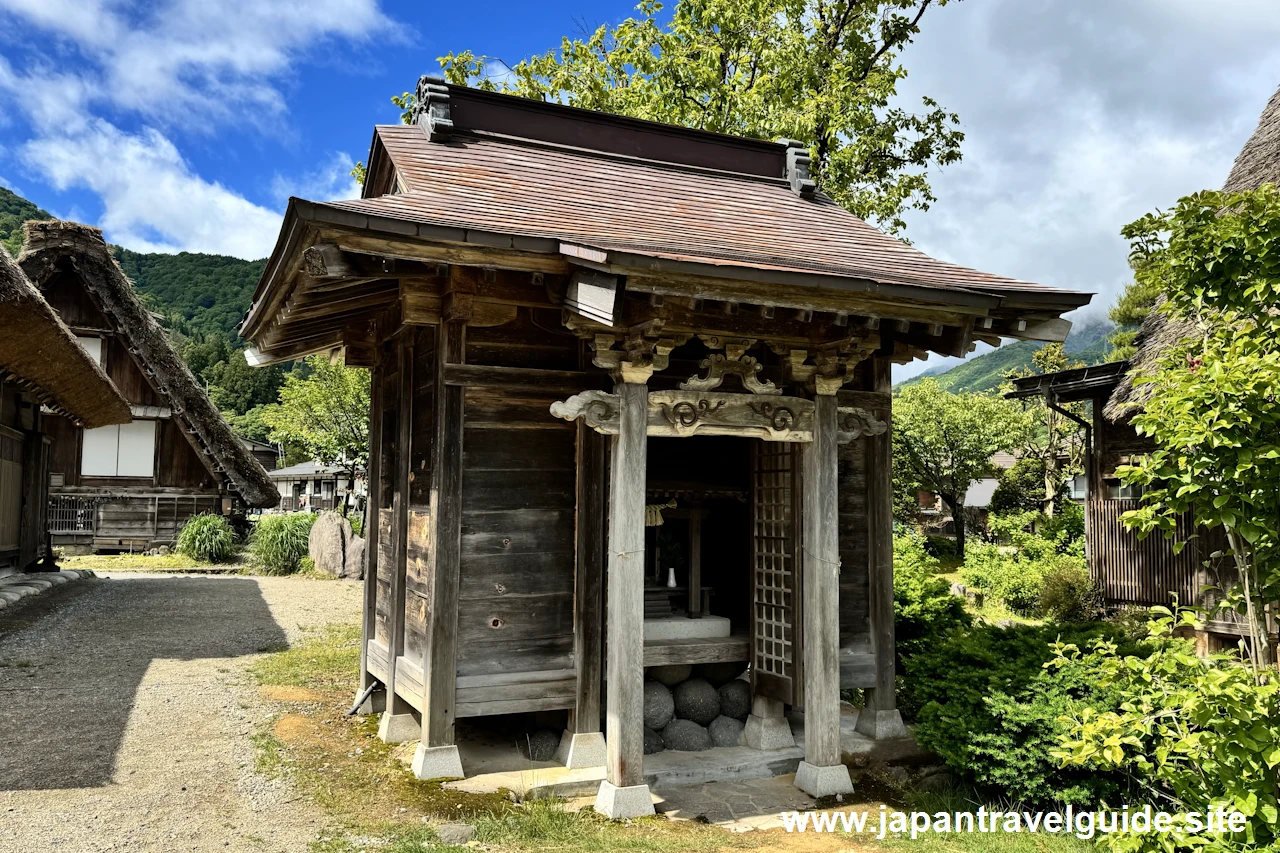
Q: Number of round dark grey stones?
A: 9